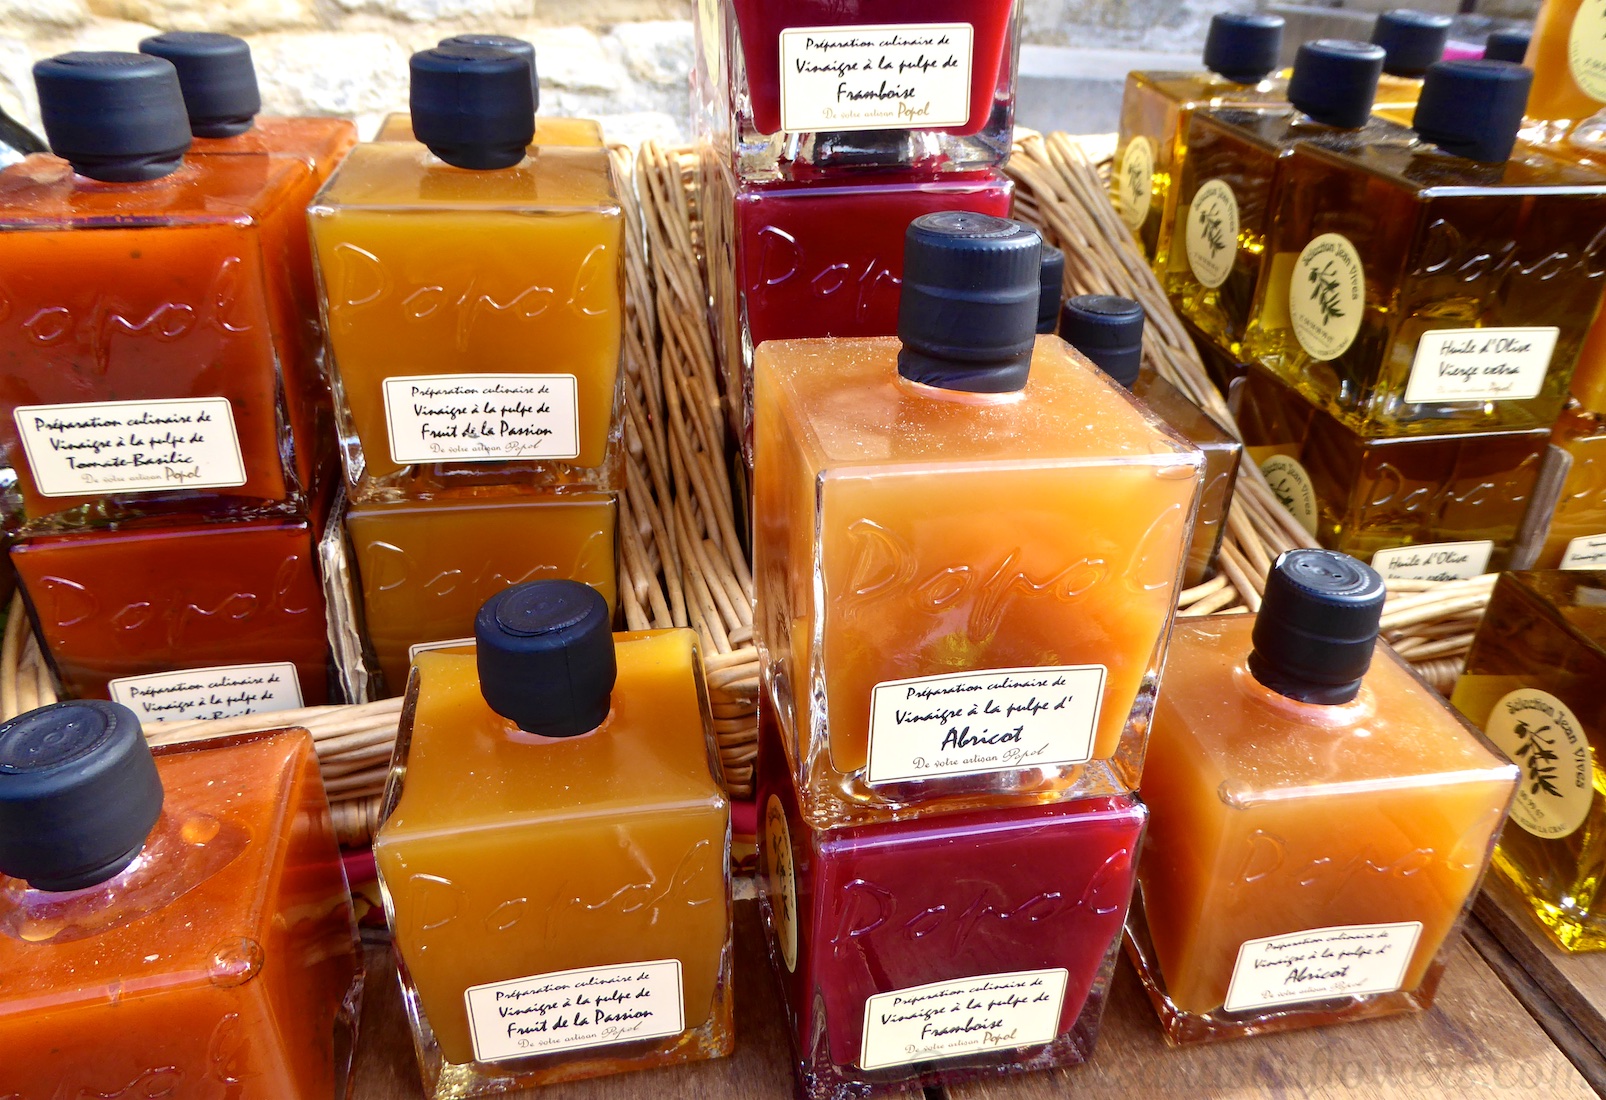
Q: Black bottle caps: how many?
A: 15